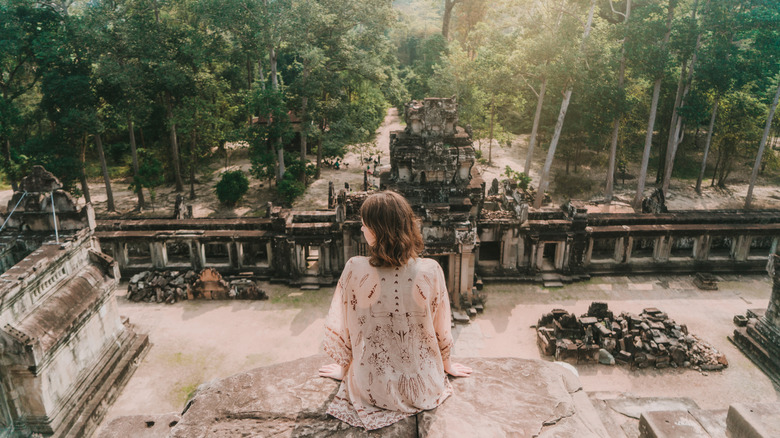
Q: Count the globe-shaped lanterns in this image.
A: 0